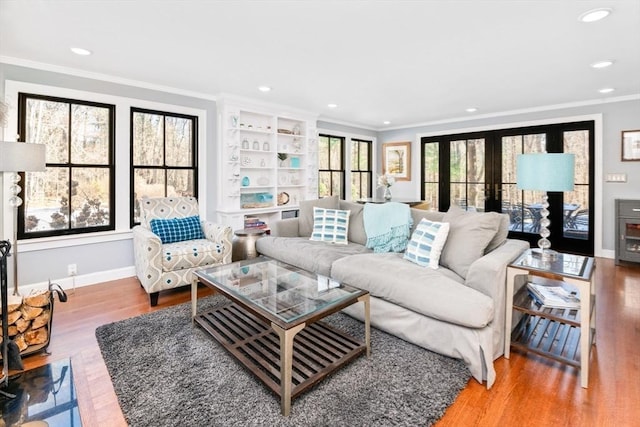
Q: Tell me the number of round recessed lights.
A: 8